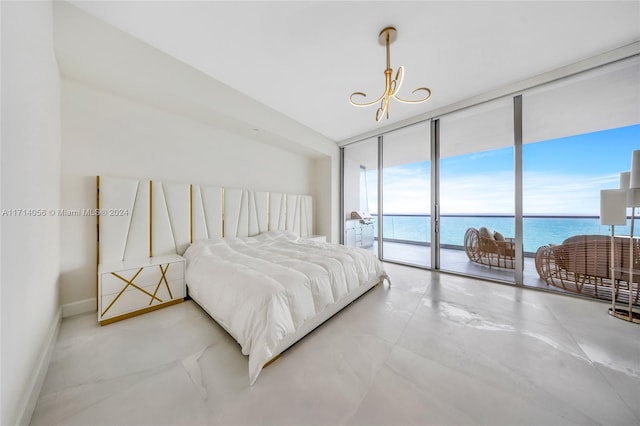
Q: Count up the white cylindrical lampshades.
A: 3